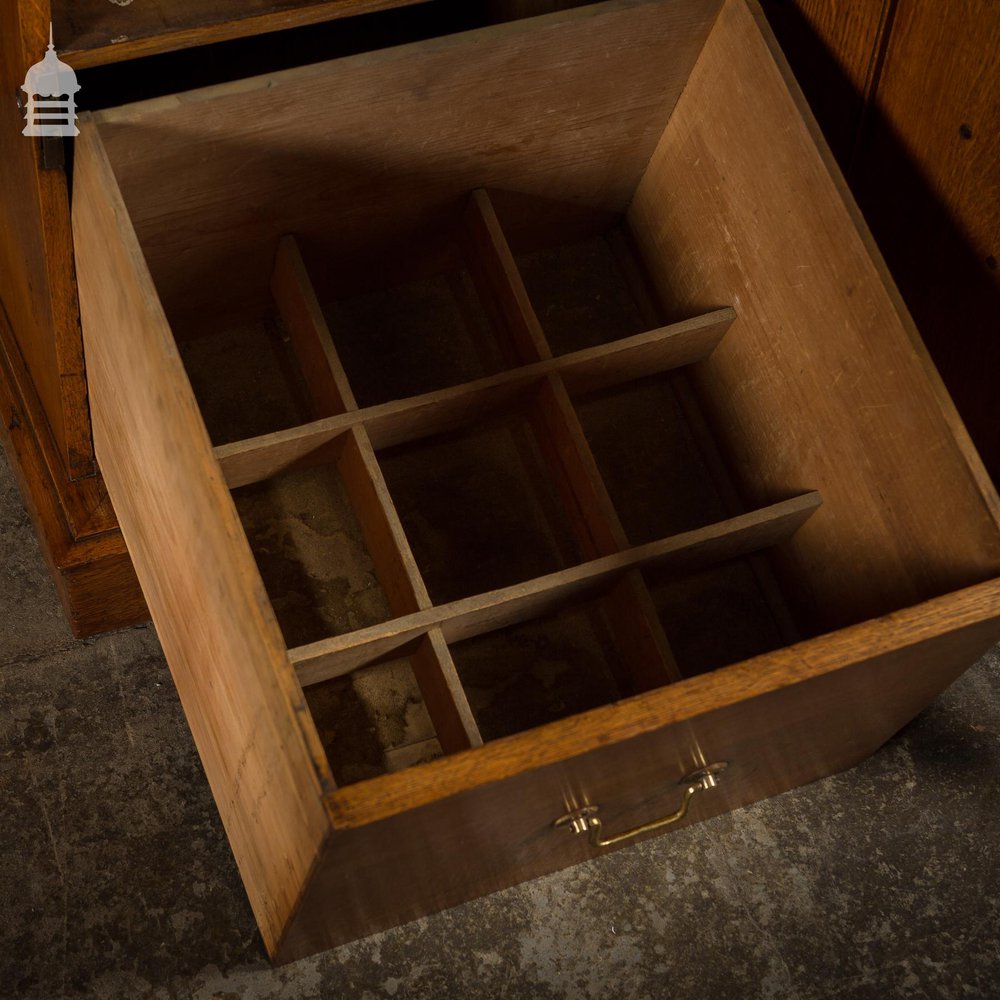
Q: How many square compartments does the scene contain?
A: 9